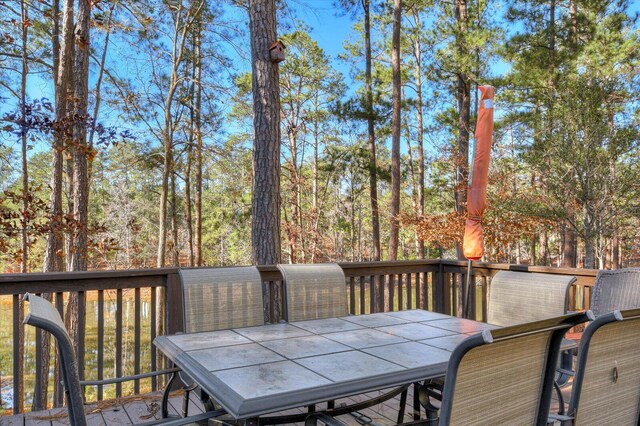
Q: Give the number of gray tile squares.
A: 15